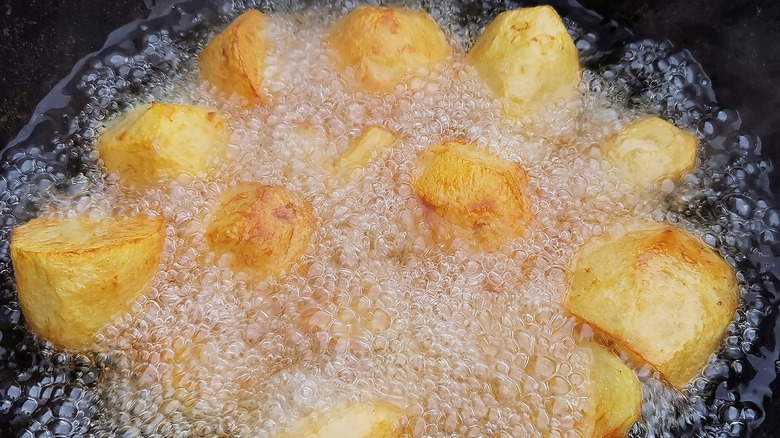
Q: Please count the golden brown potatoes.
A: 12